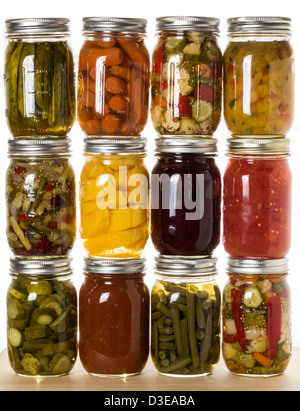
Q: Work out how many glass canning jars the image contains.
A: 12